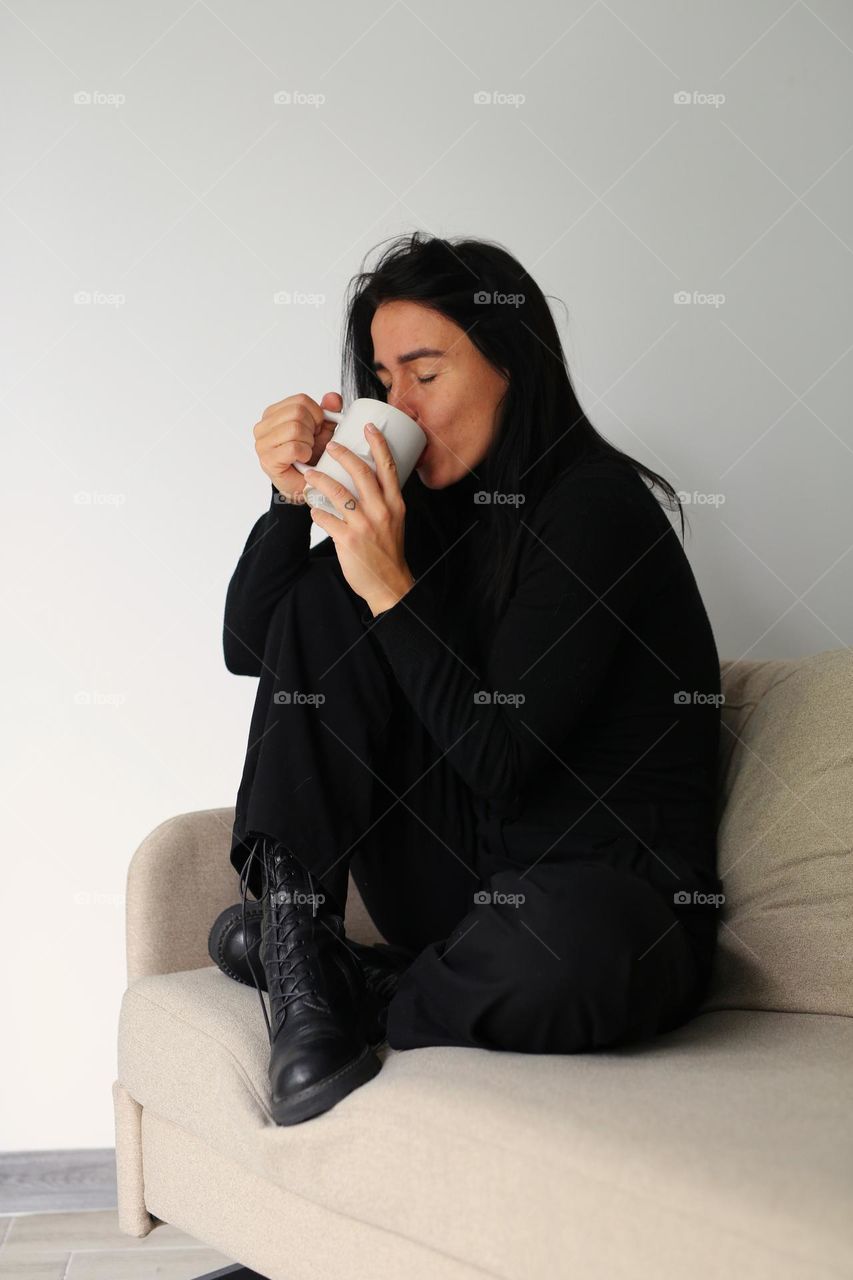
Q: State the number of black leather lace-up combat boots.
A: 2